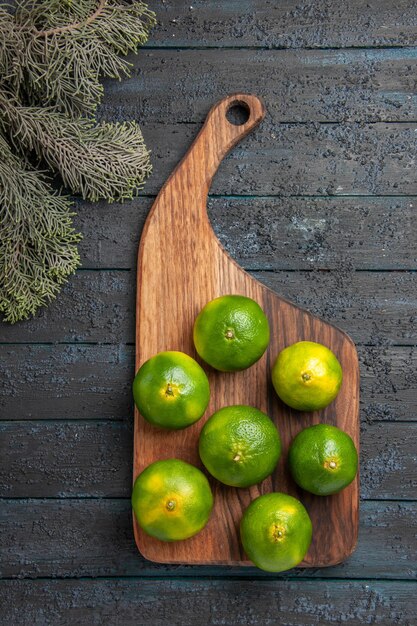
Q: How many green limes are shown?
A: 7